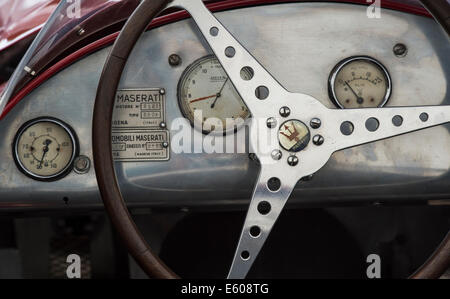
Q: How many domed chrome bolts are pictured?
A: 6